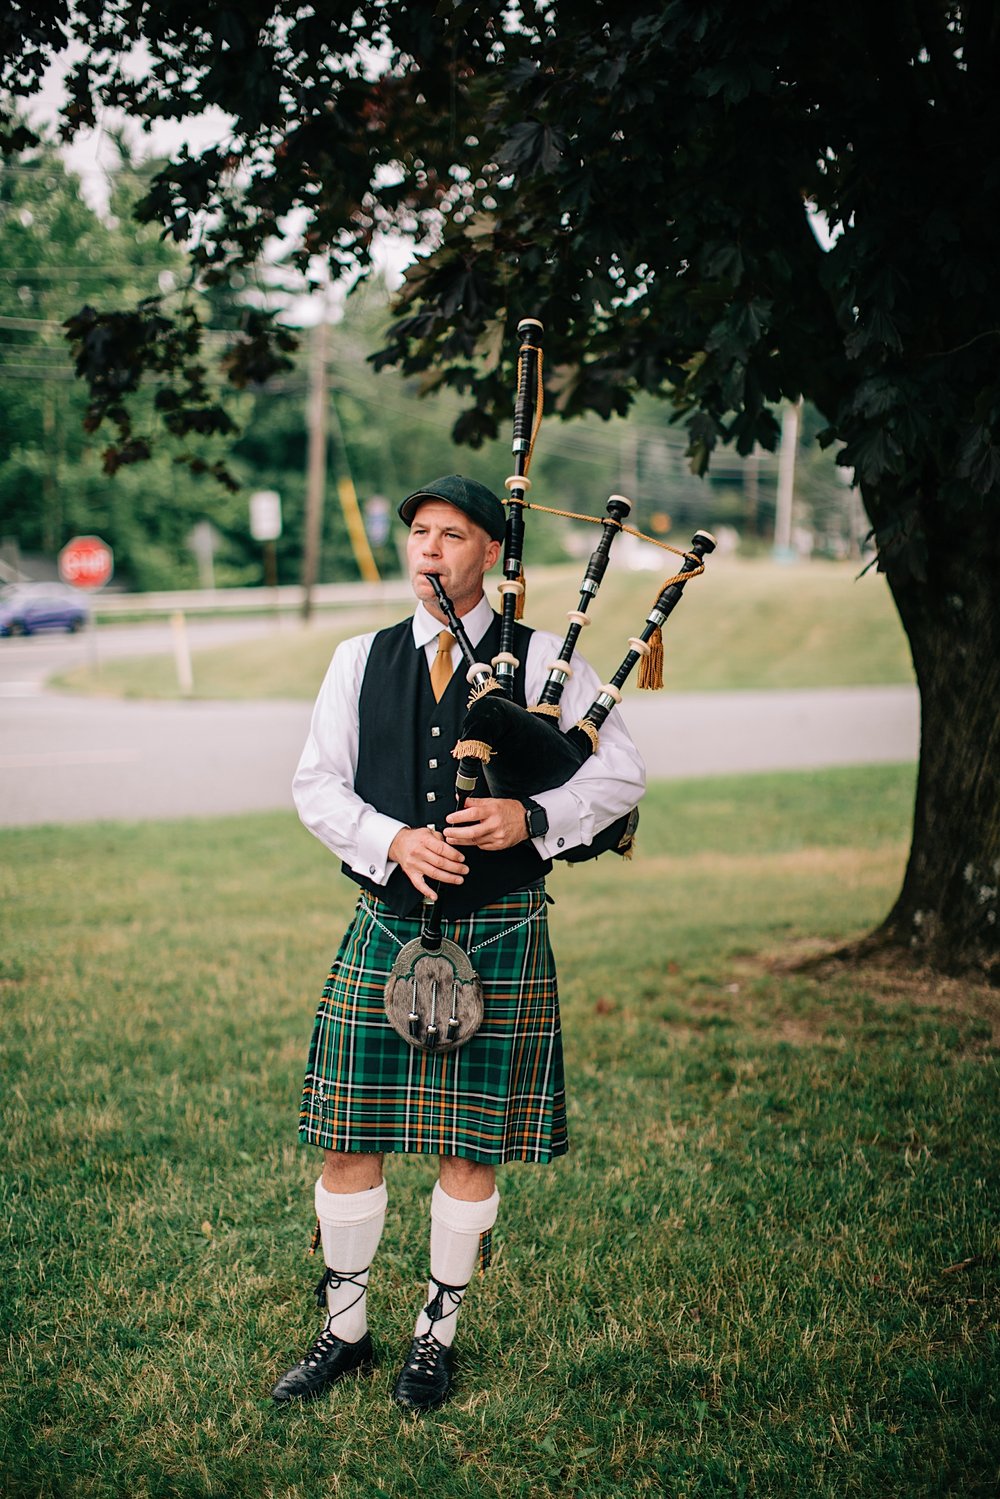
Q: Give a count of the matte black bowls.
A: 0